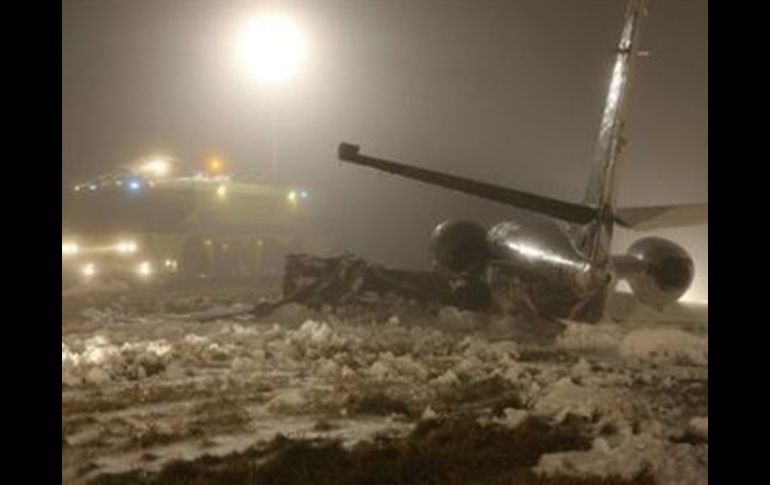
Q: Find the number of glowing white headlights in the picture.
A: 4